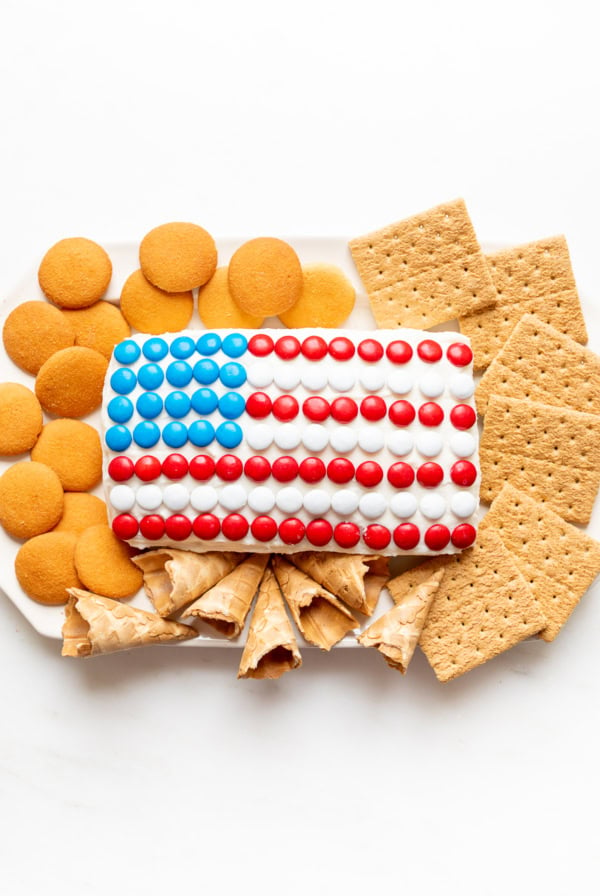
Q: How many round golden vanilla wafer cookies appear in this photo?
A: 15